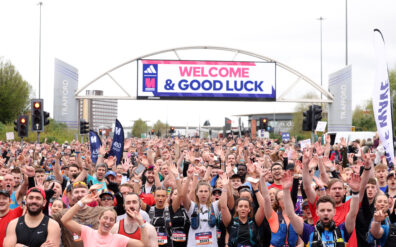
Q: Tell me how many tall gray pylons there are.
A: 2